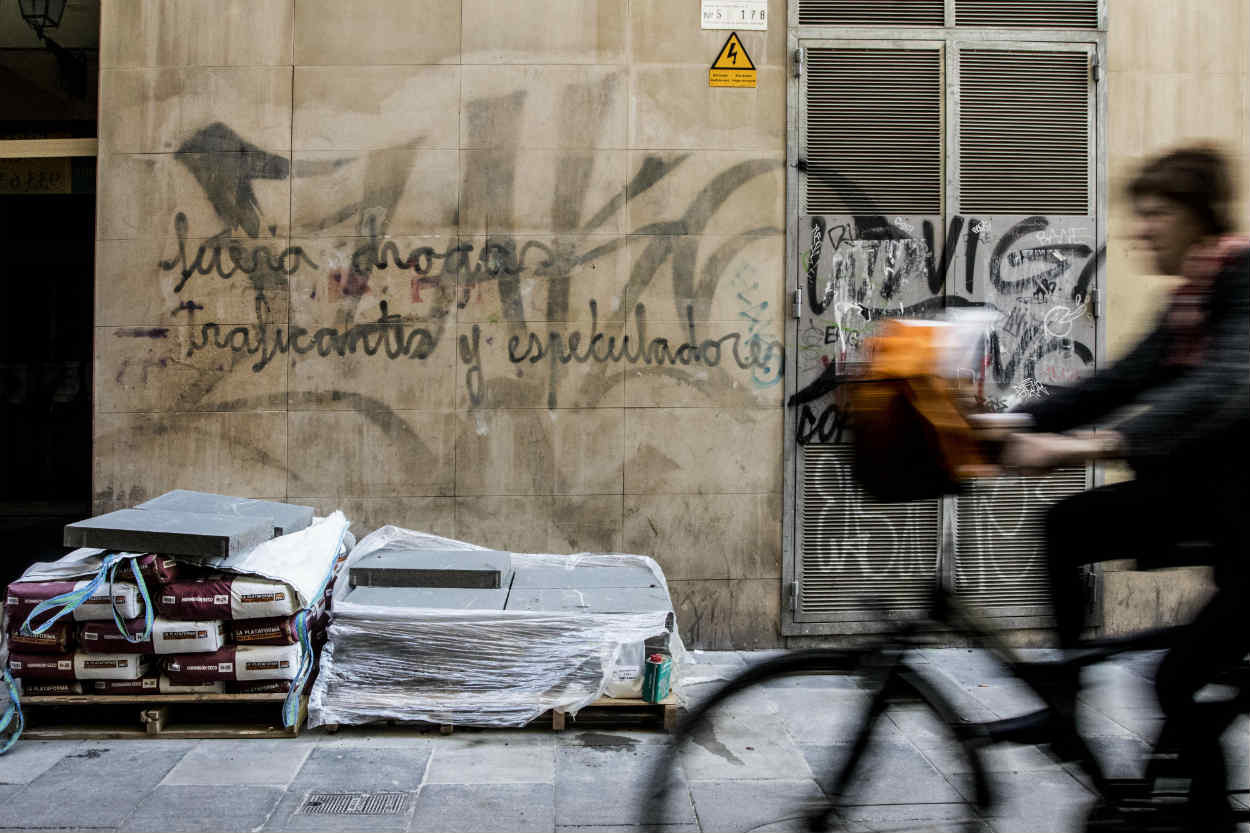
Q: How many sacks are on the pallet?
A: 11